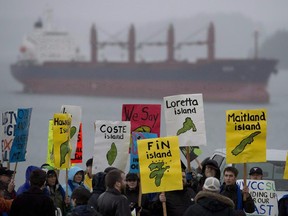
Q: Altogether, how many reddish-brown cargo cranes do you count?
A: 4